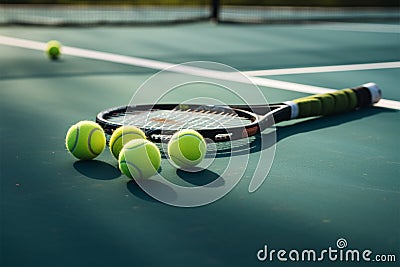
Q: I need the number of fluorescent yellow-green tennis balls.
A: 5